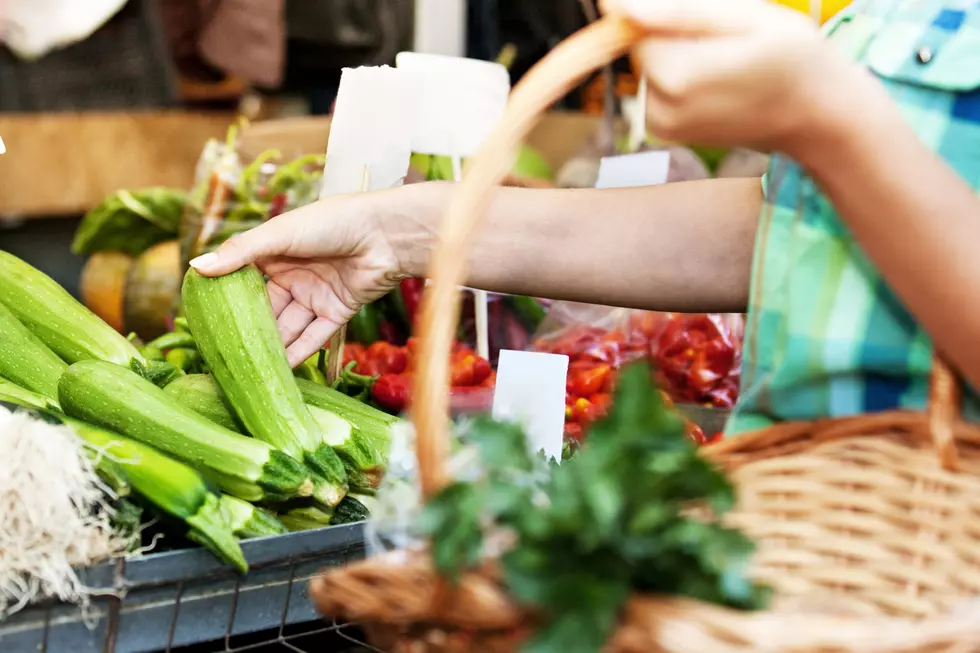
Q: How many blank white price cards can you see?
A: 4